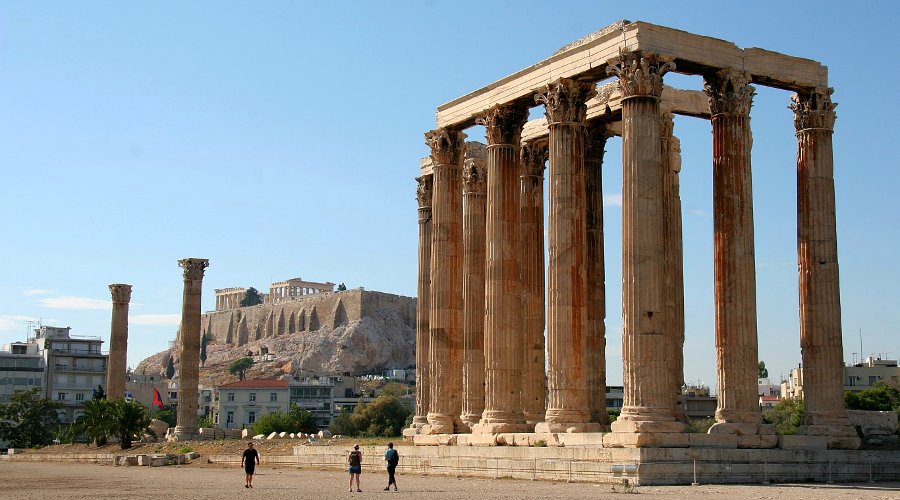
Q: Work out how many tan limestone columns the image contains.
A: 13